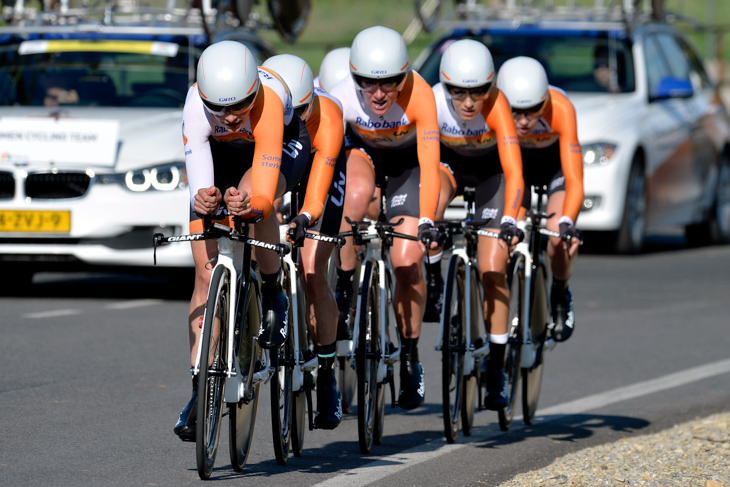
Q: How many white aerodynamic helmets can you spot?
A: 6